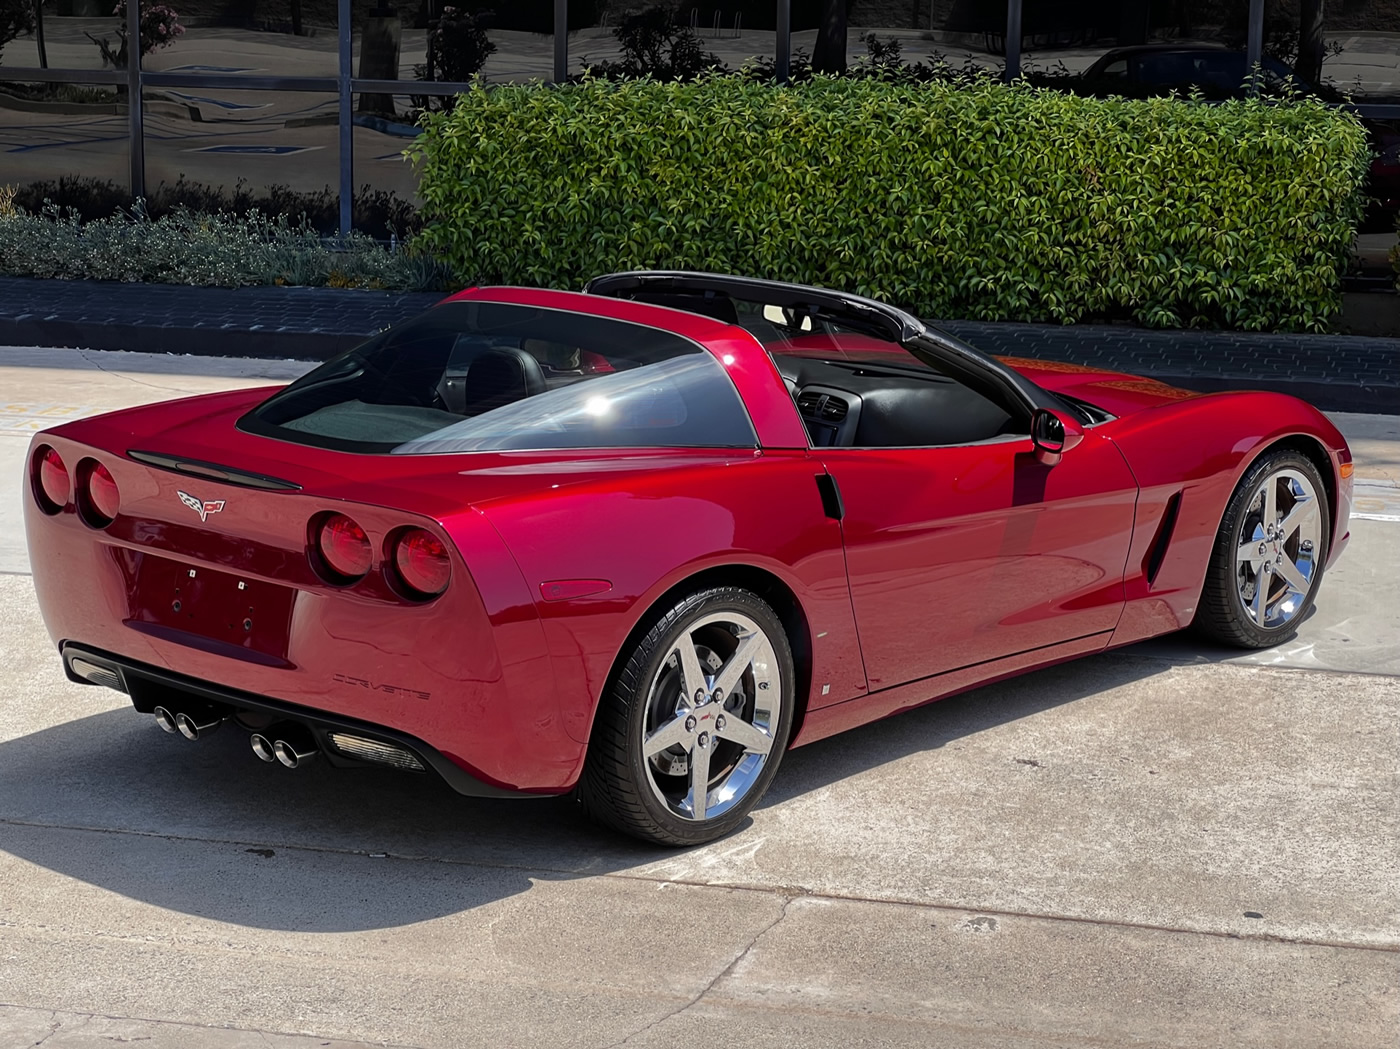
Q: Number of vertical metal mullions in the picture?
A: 6